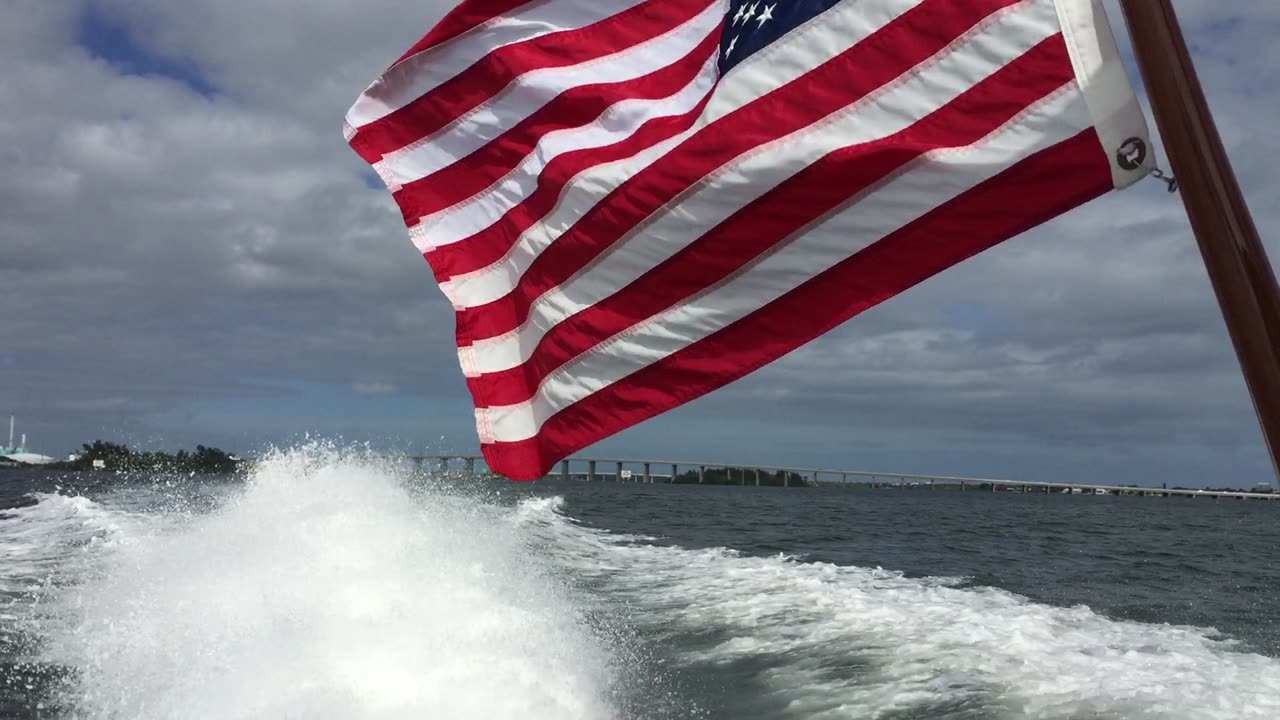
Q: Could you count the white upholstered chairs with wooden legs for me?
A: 0